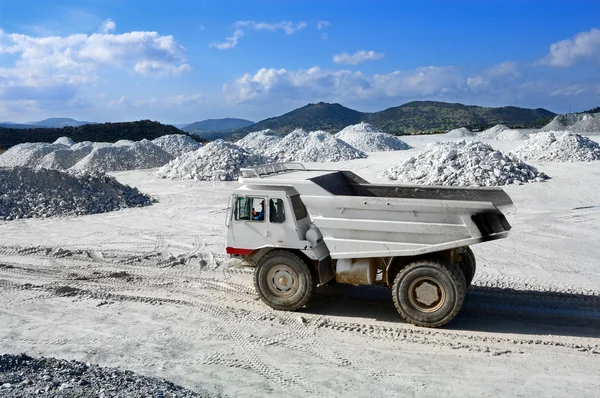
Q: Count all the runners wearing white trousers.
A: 0